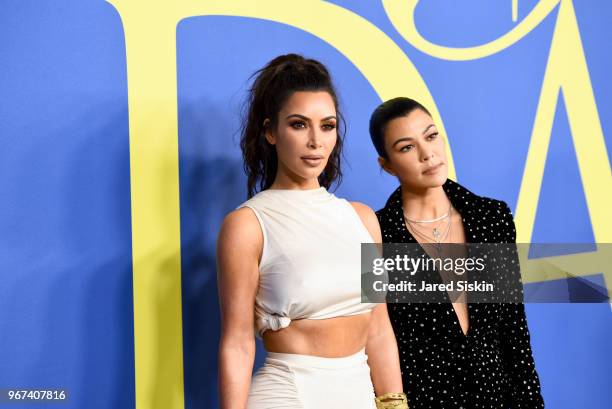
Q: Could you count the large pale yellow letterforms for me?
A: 3